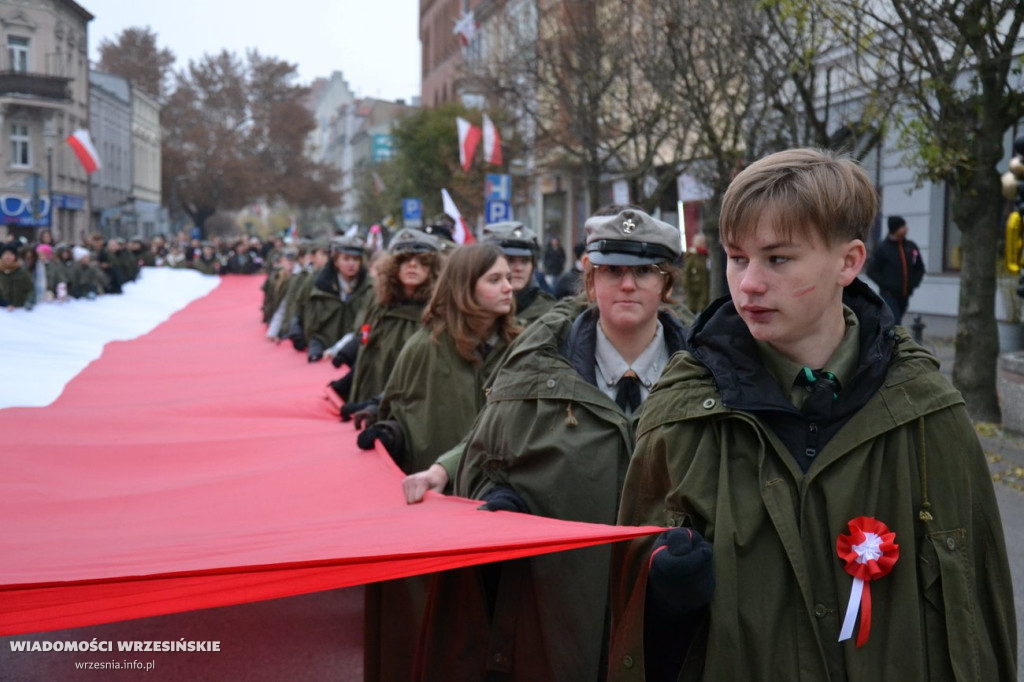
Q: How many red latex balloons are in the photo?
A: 0